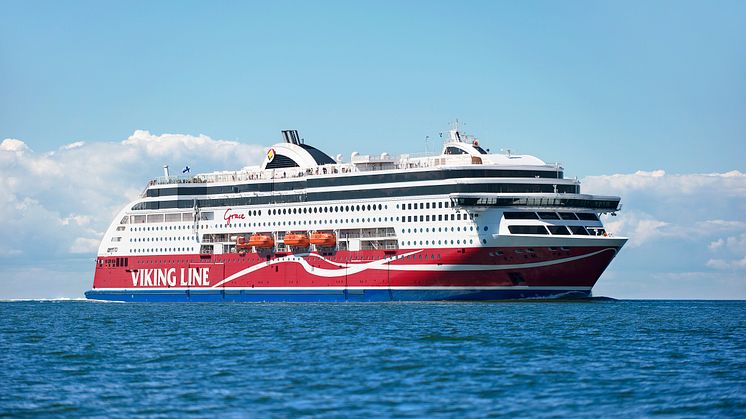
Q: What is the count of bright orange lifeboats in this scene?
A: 3